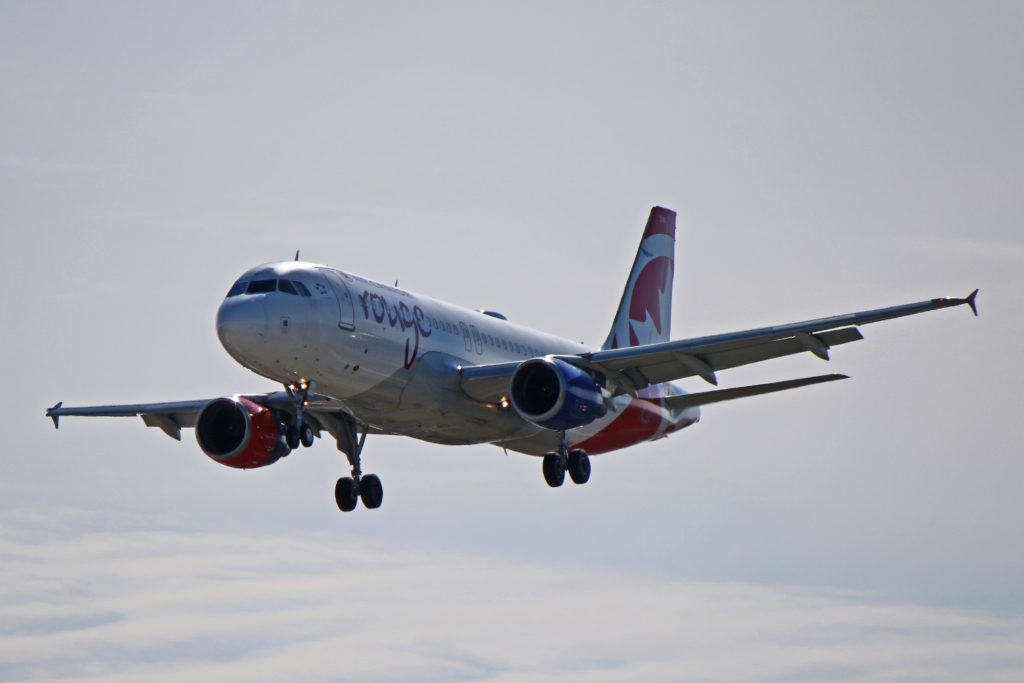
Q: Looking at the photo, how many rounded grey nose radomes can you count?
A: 1